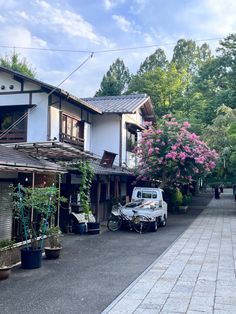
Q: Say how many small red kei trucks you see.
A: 0